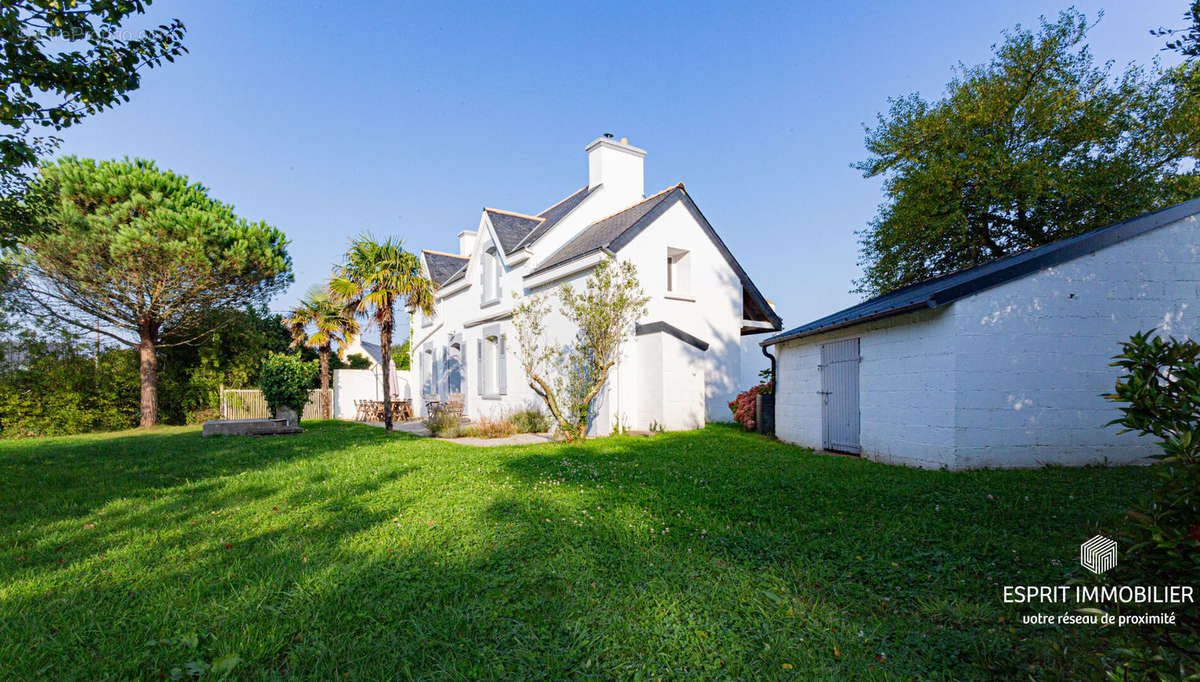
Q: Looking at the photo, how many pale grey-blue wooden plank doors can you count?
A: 1